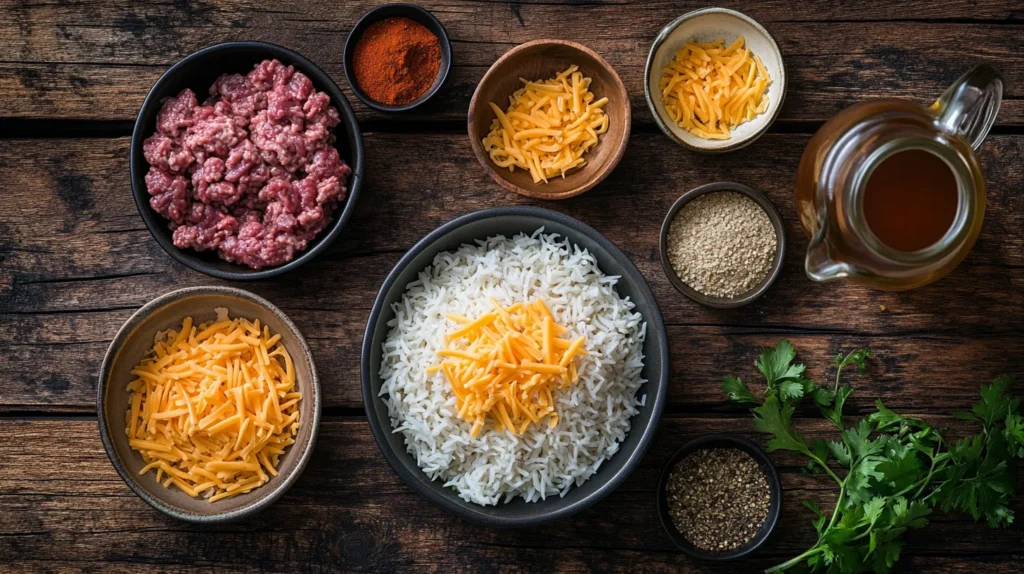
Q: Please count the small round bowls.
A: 5